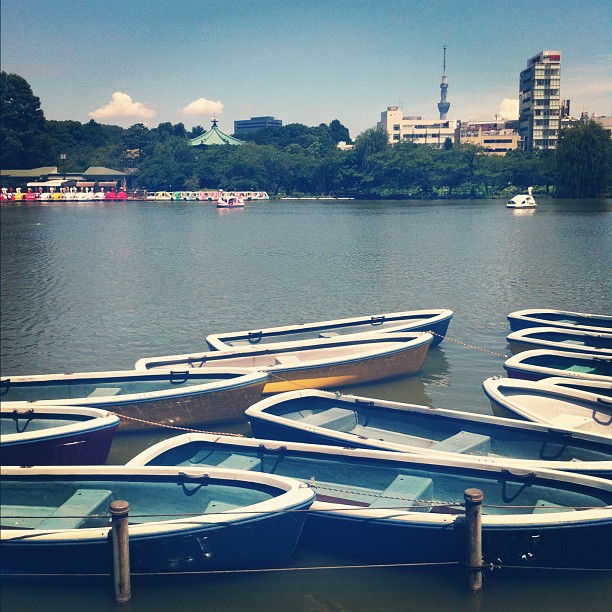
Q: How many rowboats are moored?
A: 12